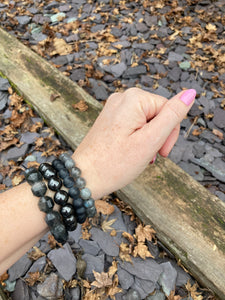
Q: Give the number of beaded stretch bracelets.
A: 4